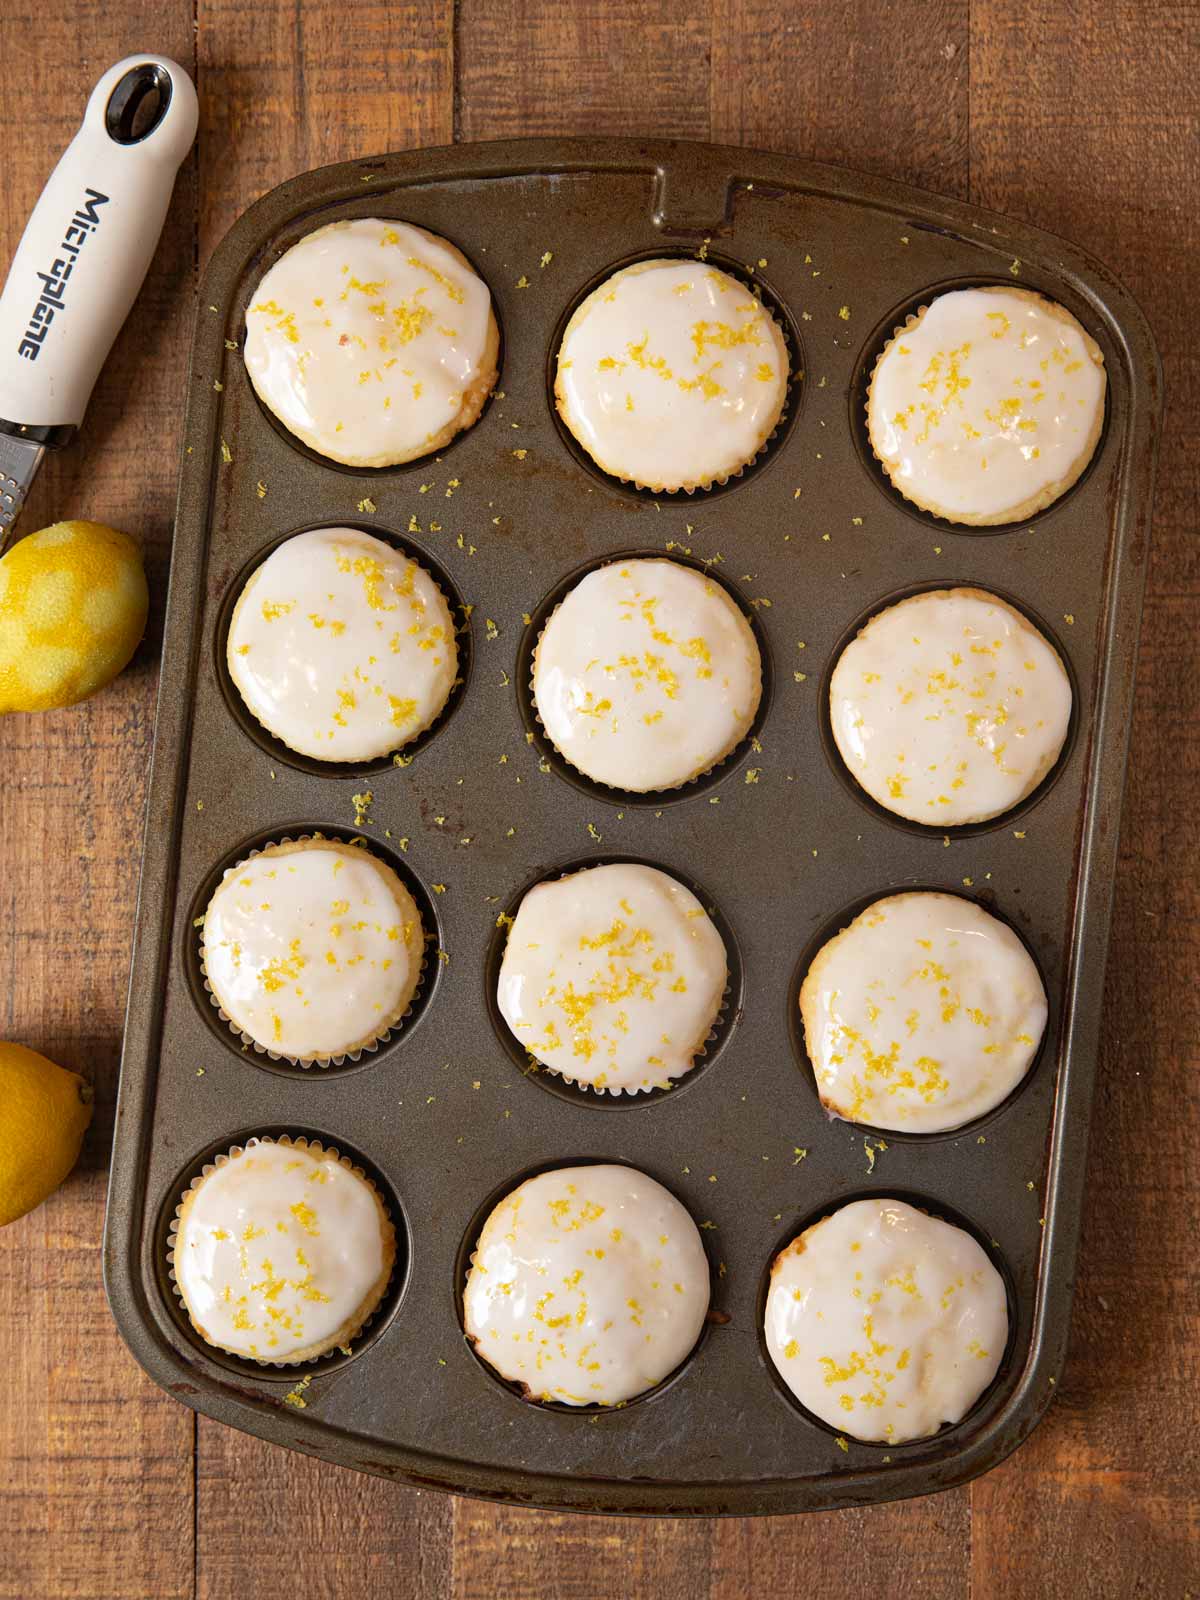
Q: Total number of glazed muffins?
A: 12